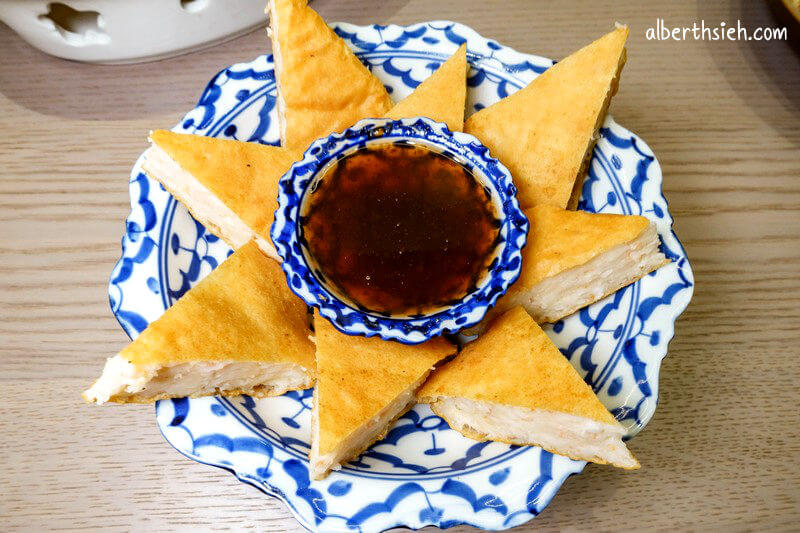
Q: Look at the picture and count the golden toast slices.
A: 8